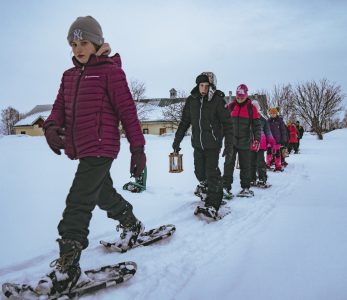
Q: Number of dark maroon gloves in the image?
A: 2